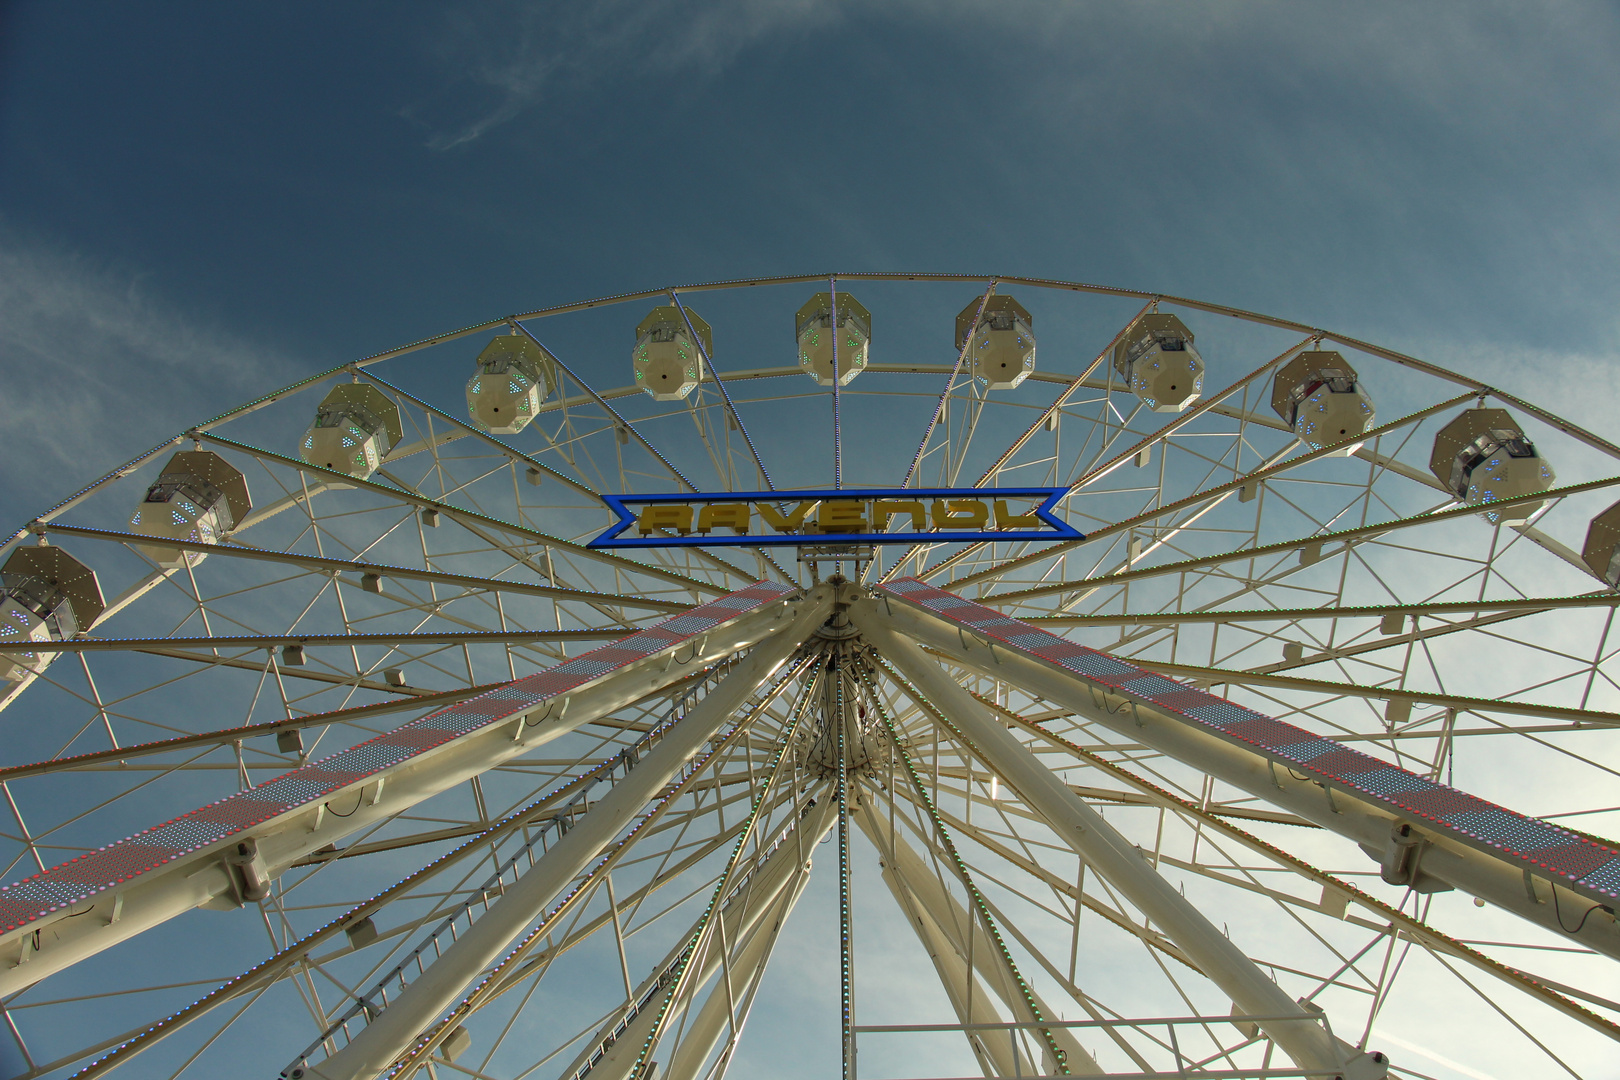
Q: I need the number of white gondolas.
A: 11